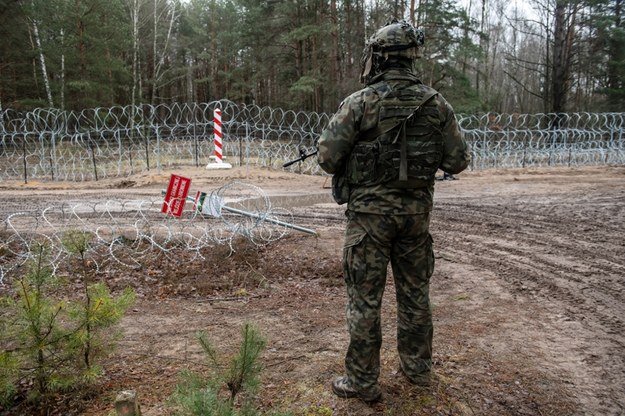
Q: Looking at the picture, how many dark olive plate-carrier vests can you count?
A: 1